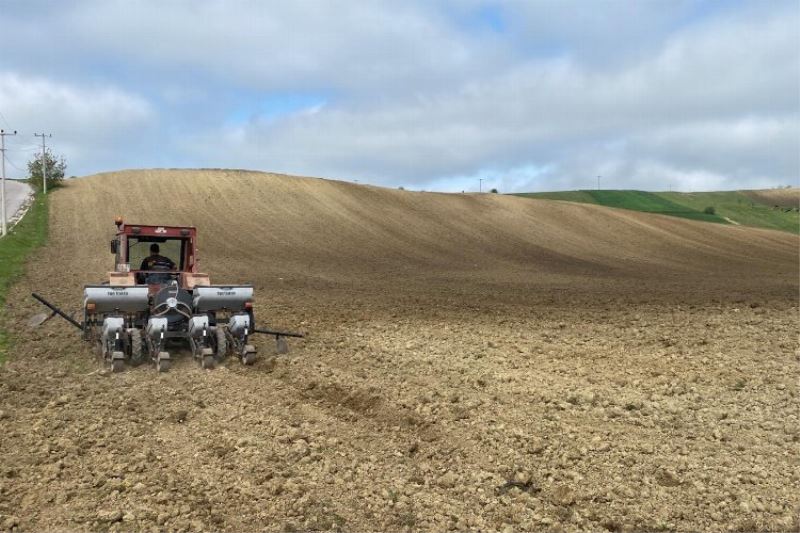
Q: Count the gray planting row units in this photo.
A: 4